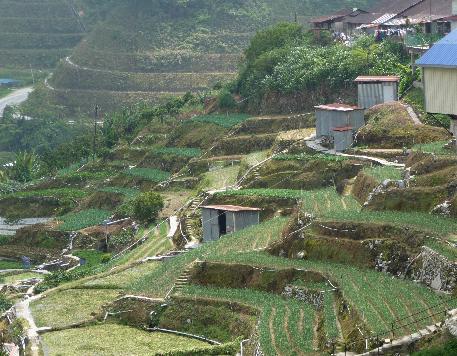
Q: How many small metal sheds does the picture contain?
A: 4